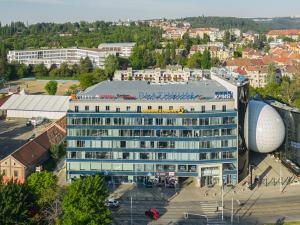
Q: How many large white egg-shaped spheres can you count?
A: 1